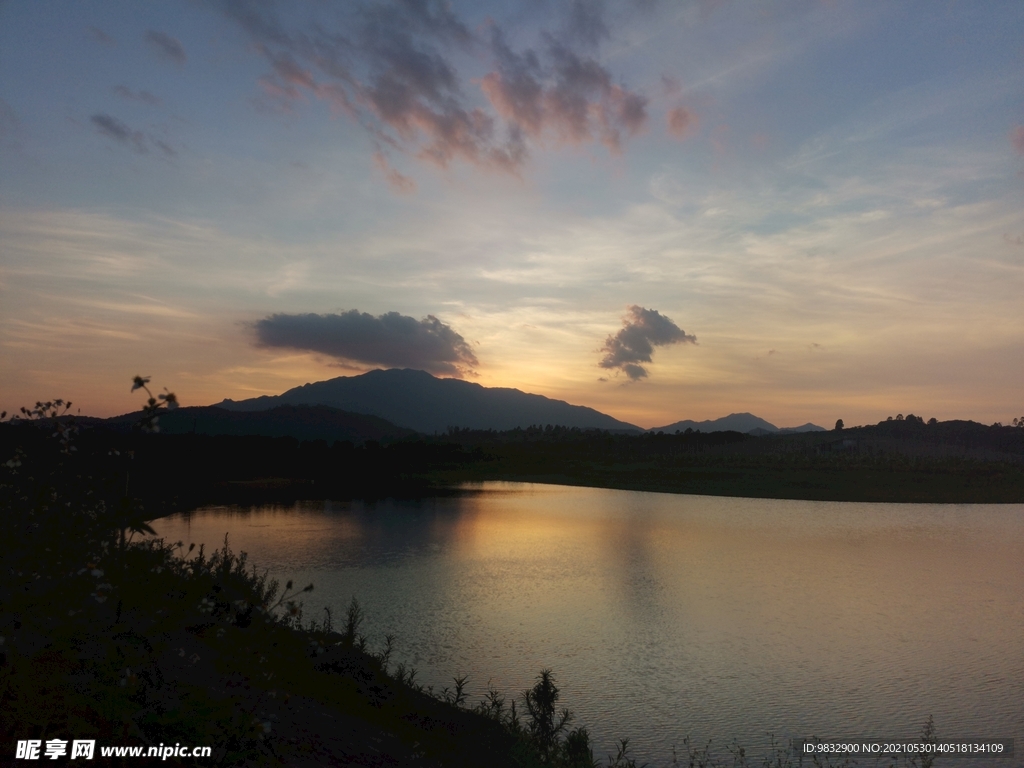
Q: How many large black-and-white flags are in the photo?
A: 0